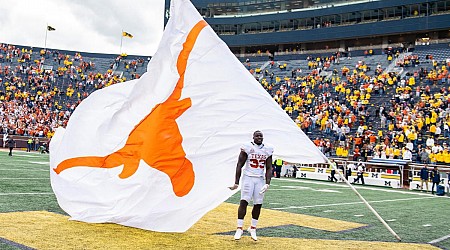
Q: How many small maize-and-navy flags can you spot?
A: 2